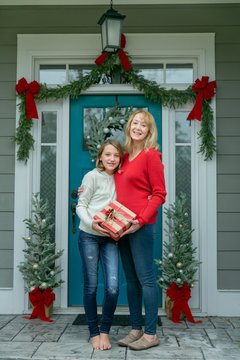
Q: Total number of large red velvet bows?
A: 5